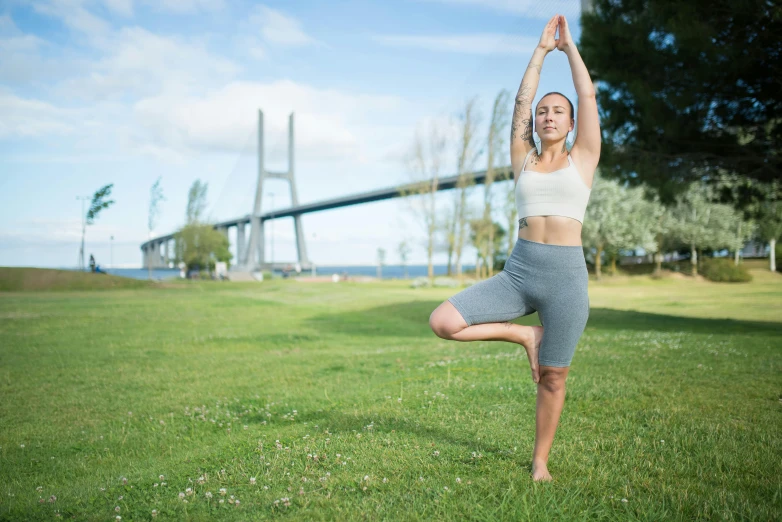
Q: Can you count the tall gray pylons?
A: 2